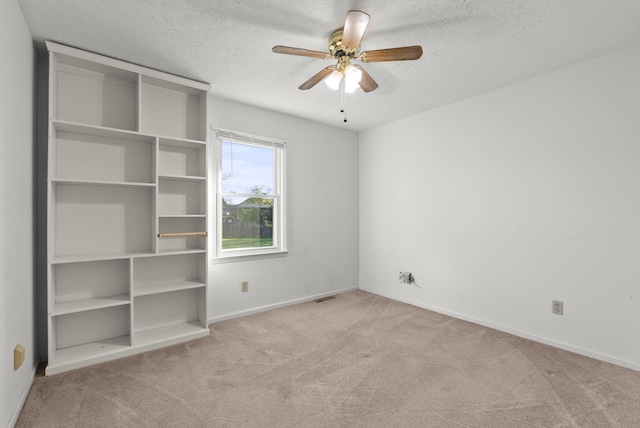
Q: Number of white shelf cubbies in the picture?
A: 11